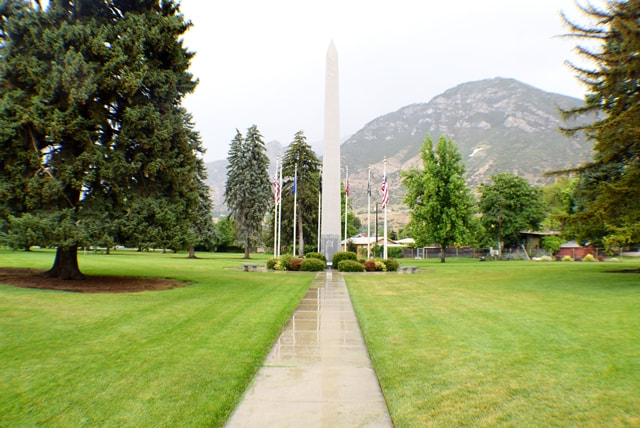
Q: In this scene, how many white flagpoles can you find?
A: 7